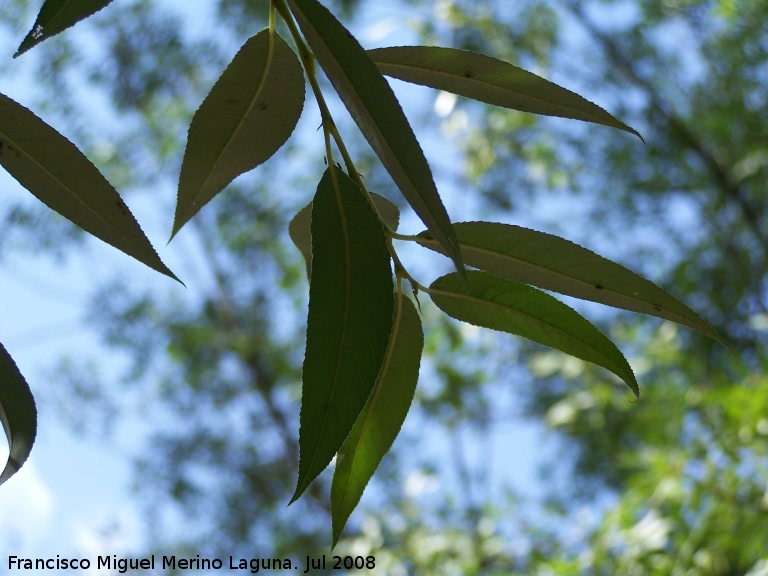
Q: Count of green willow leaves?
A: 11